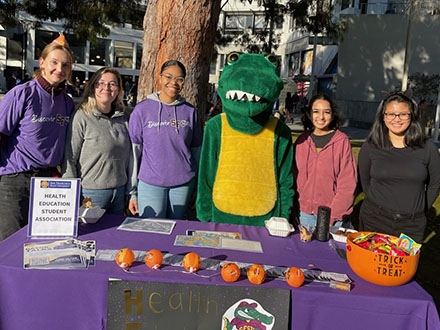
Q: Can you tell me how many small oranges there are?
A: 6